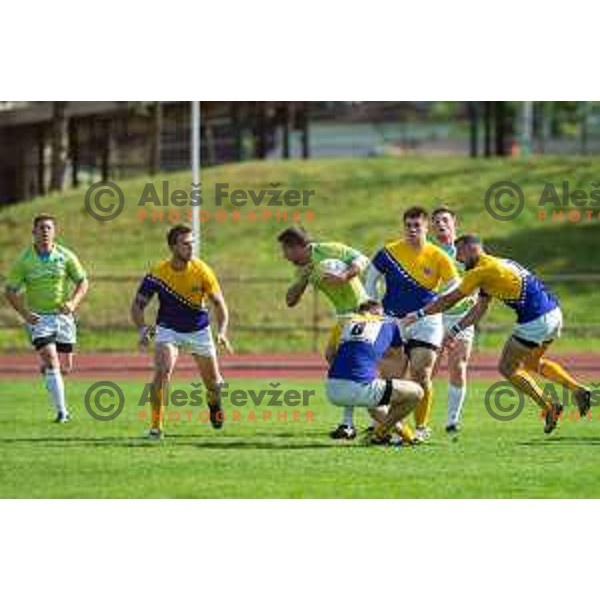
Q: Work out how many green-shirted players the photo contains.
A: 3